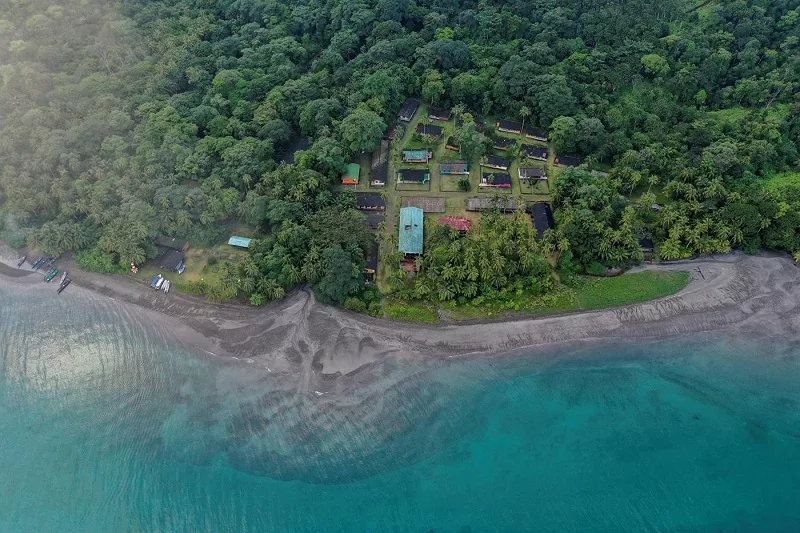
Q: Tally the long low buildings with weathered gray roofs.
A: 2